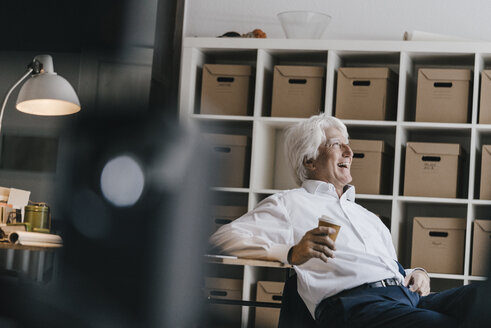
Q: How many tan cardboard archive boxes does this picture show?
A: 14